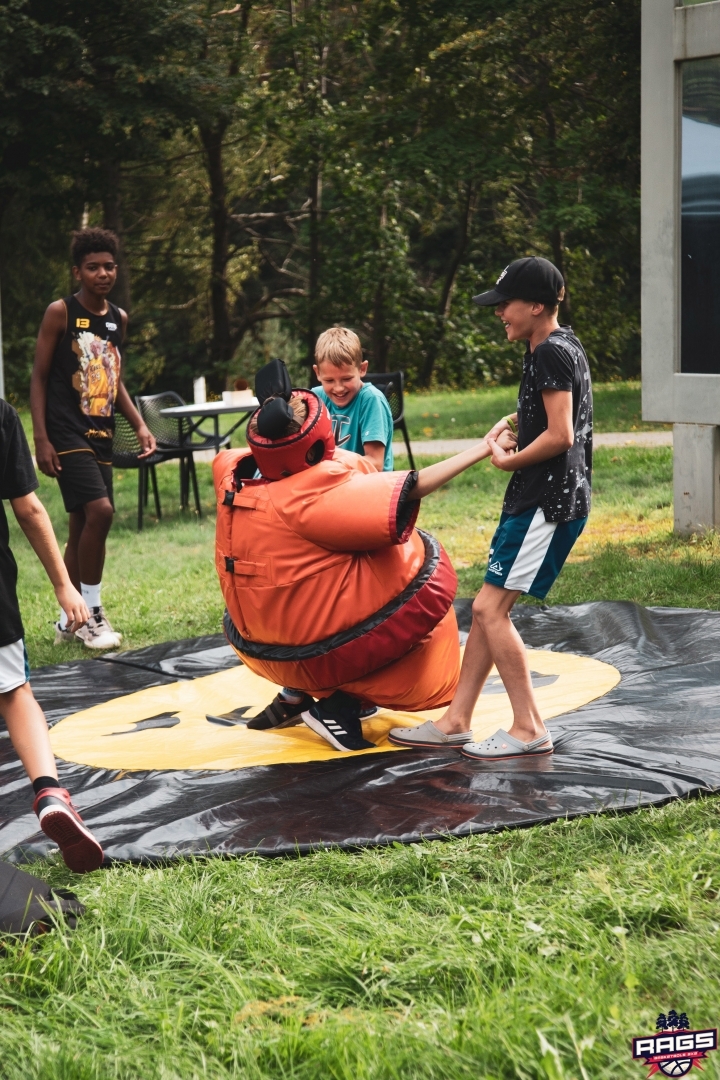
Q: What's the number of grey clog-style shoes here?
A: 2